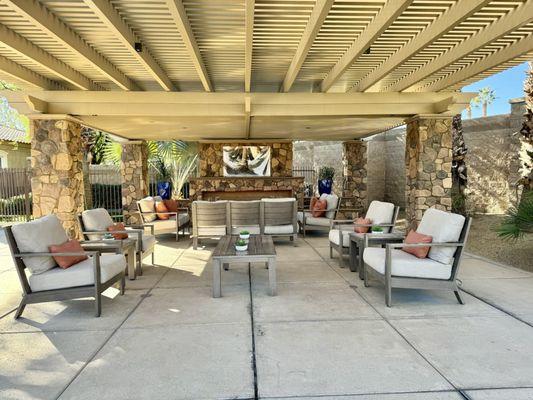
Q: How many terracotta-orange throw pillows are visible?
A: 8